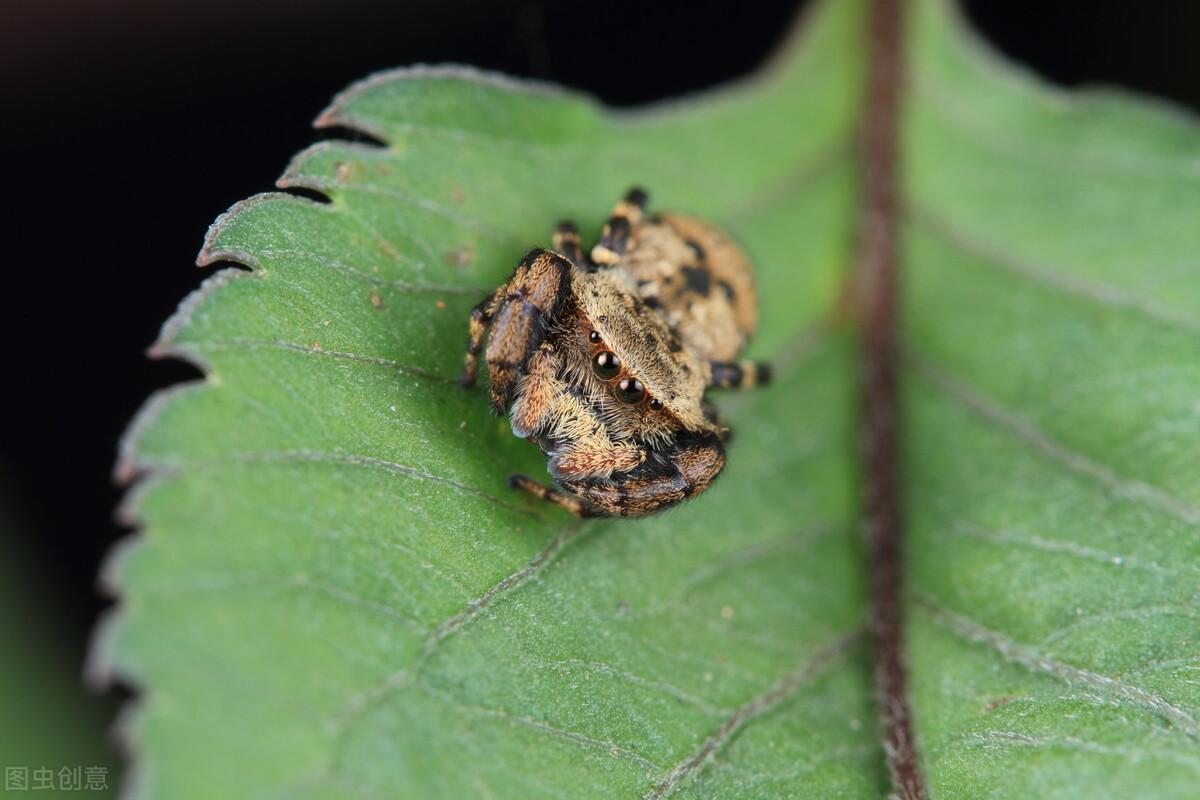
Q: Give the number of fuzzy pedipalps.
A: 2